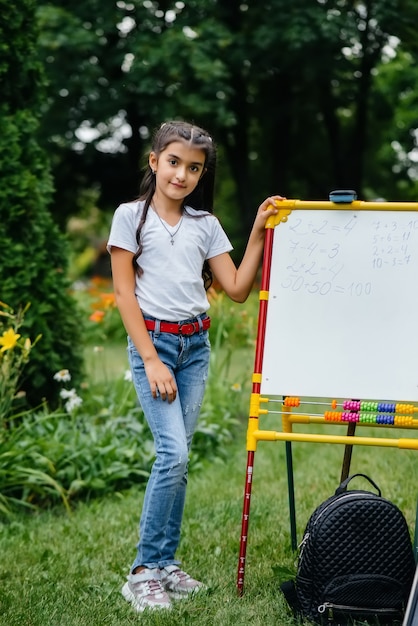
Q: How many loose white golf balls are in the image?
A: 0